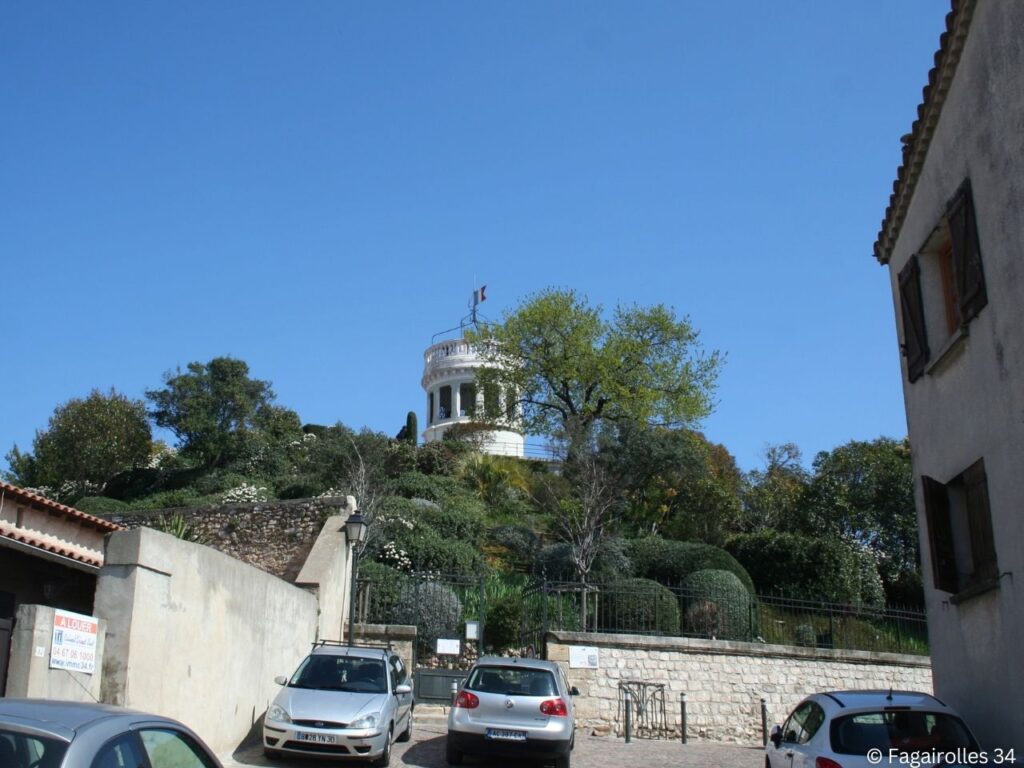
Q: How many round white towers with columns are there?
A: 1